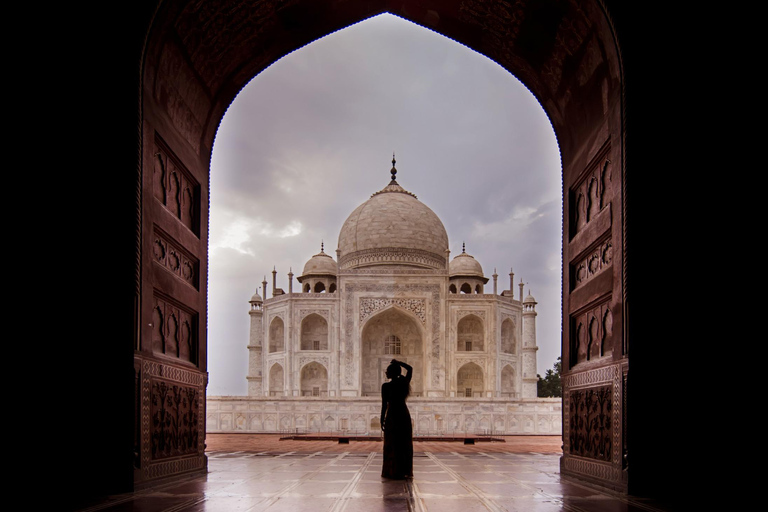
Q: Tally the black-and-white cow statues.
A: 0